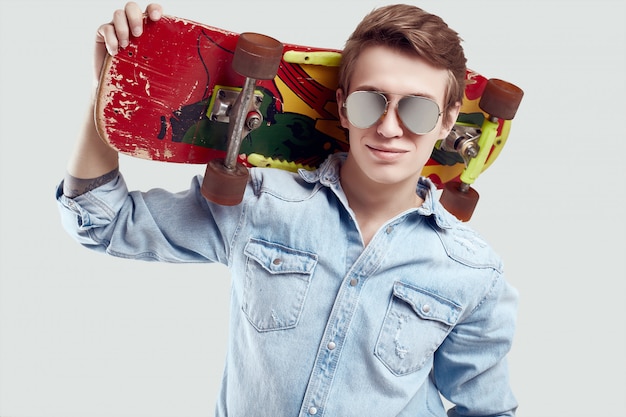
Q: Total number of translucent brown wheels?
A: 4